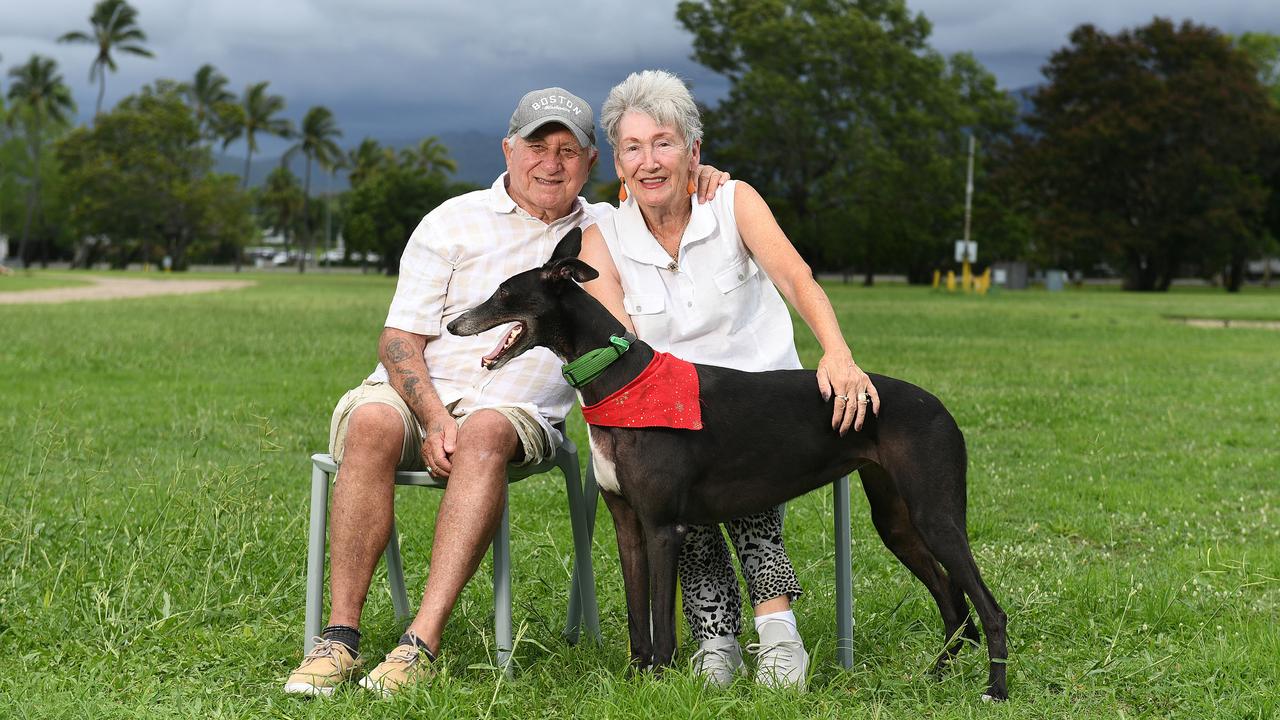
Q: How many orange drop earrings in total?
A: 2